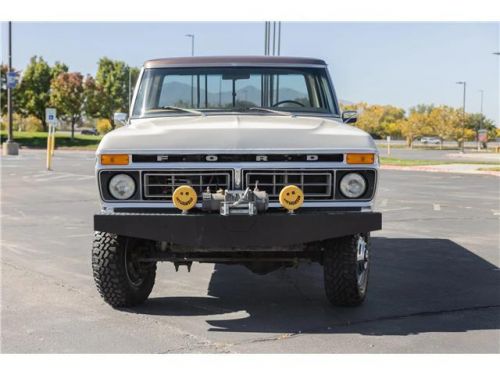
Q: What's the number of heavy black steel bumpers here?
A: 1